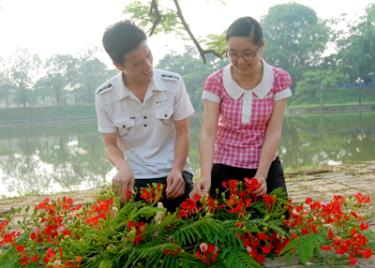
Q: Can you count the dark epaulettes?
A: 2